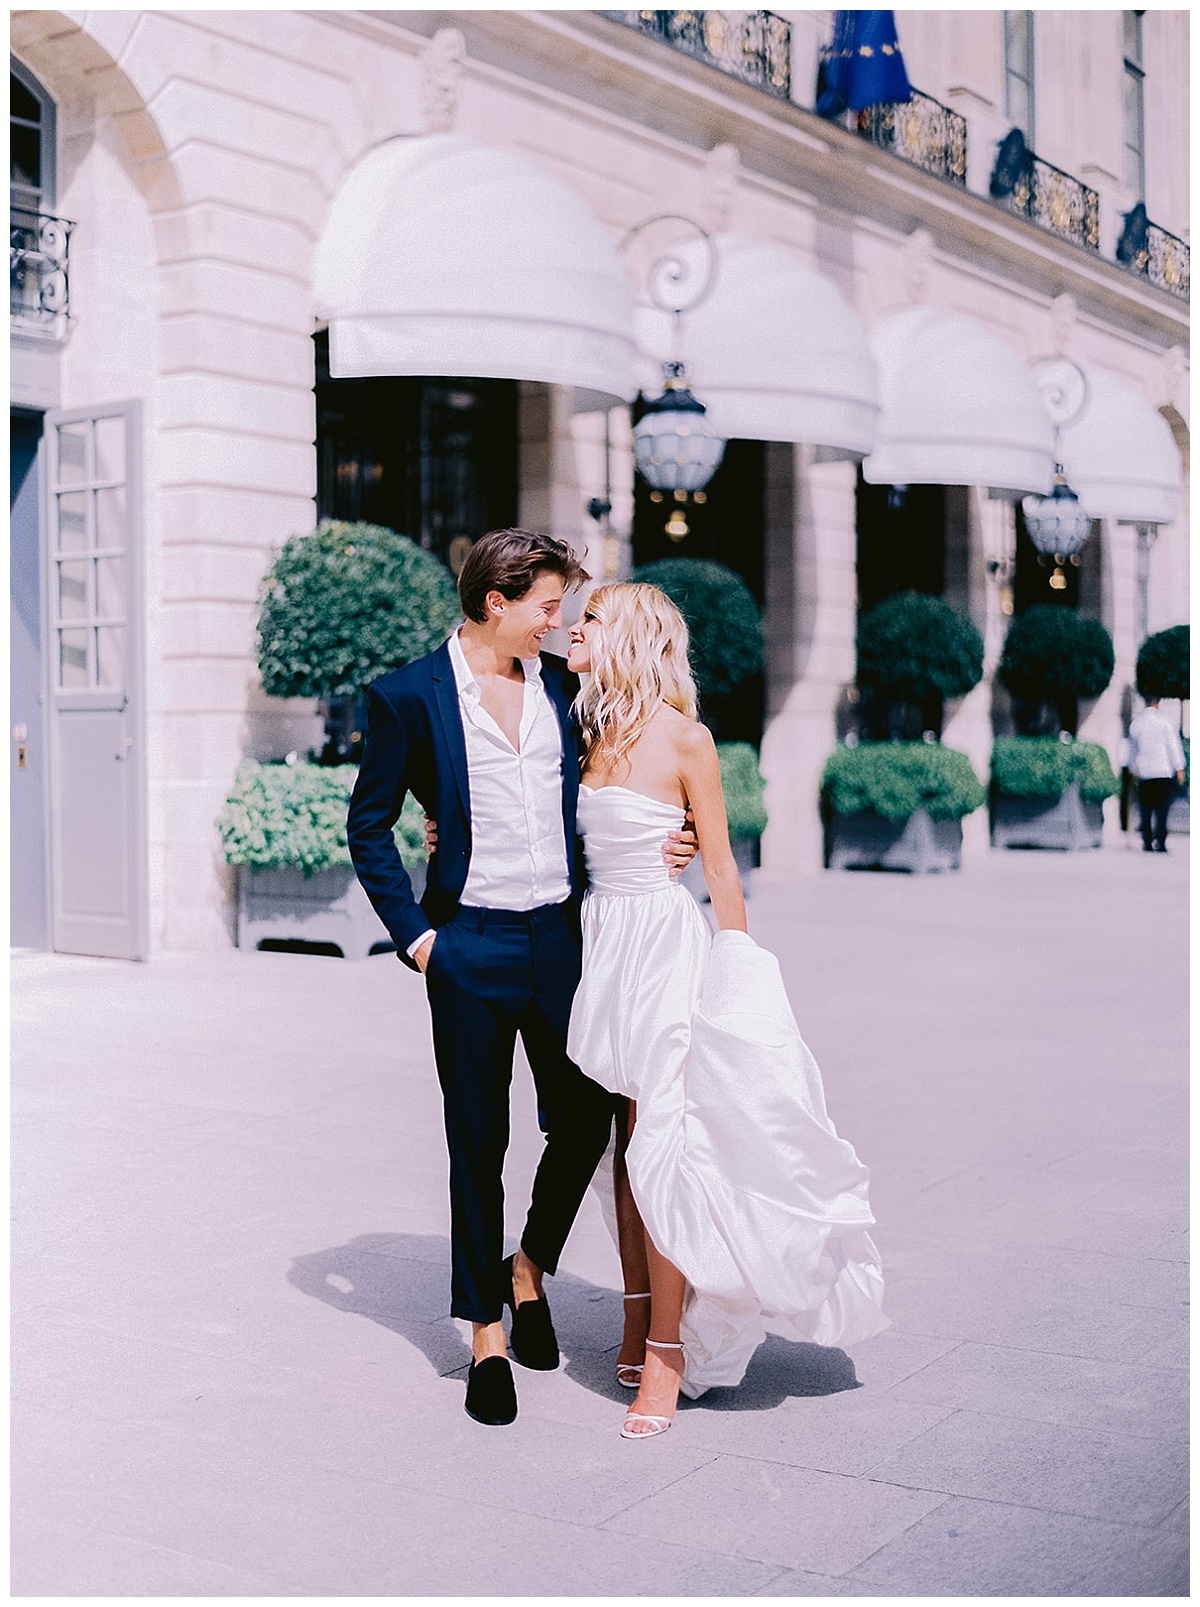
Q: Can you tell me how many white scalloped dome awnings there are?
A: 4